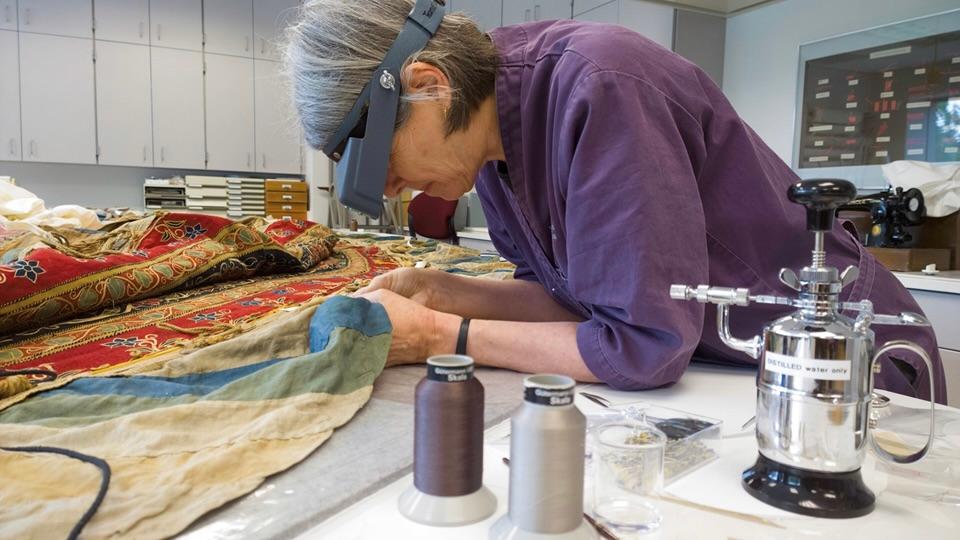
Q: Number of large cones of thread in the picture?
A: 2